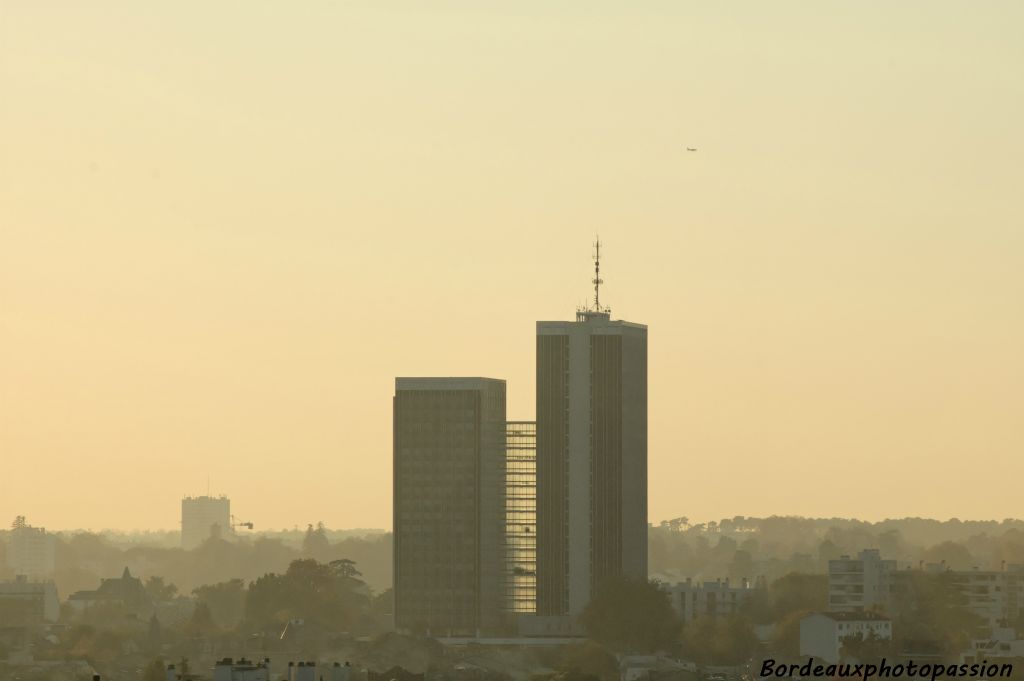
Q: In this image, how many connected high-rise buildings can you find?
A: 2